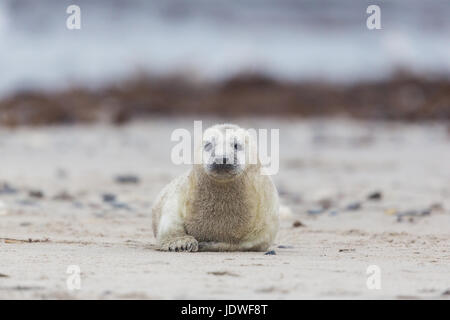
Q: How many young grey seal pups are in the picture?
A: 1